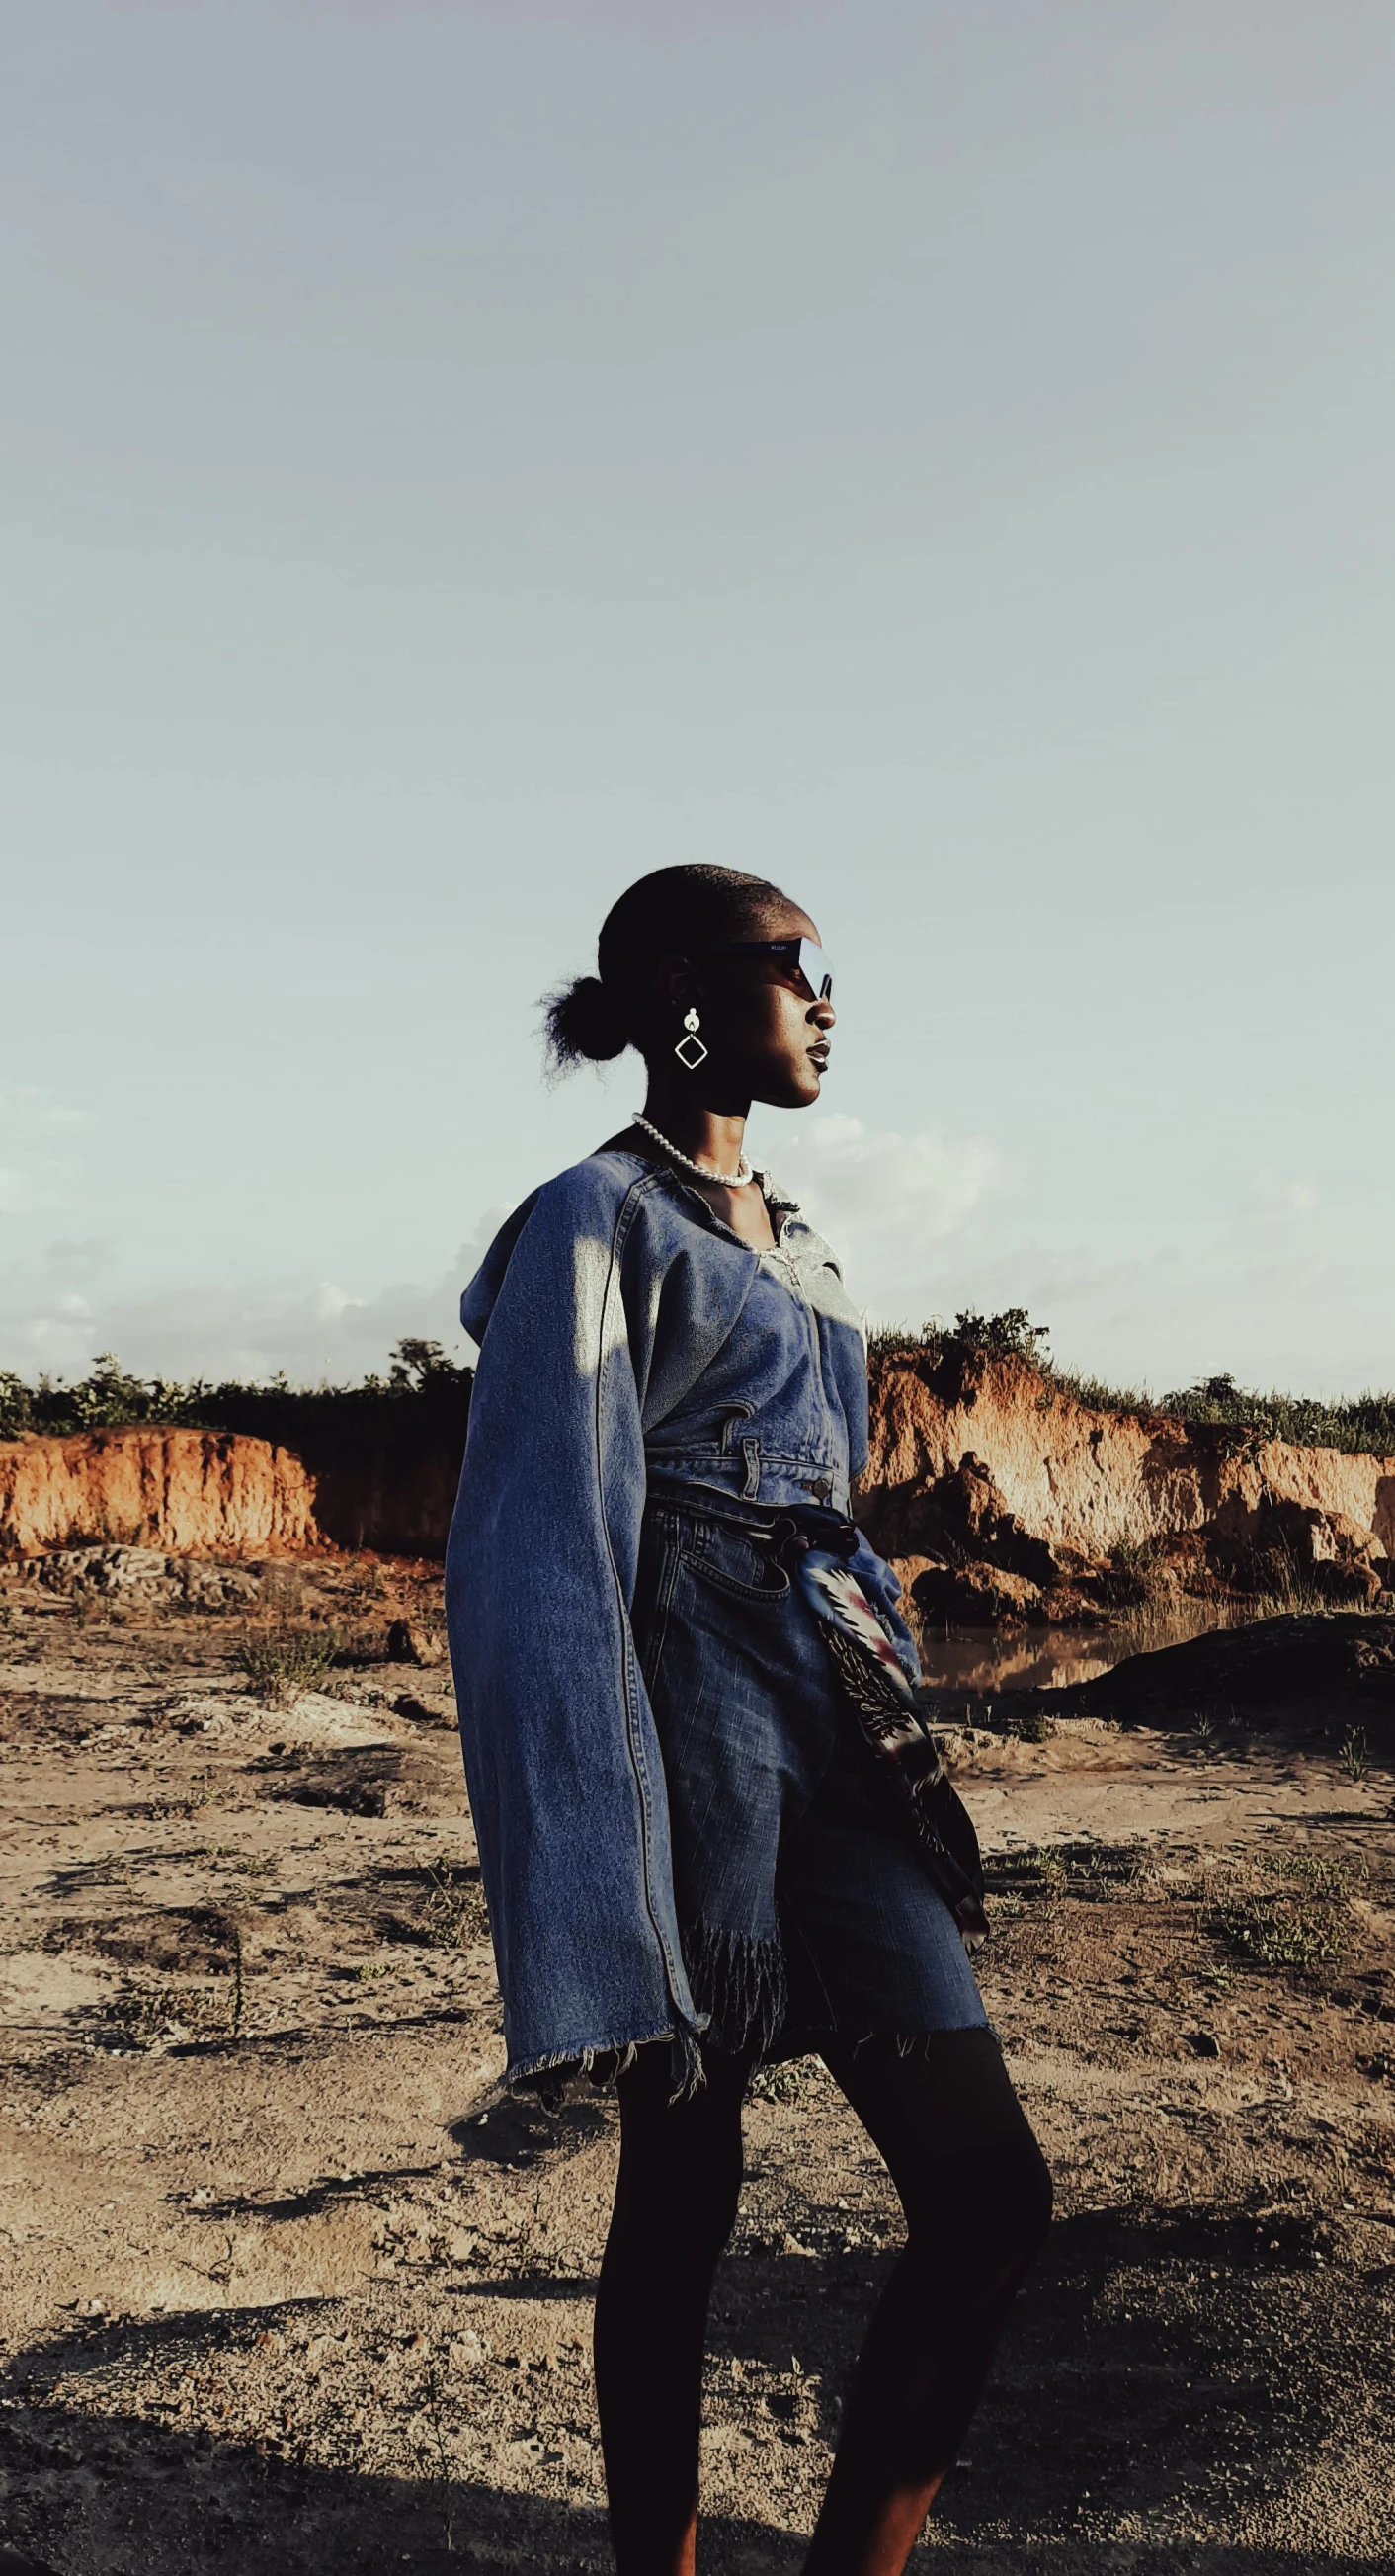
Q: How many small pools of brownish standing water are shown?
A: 1